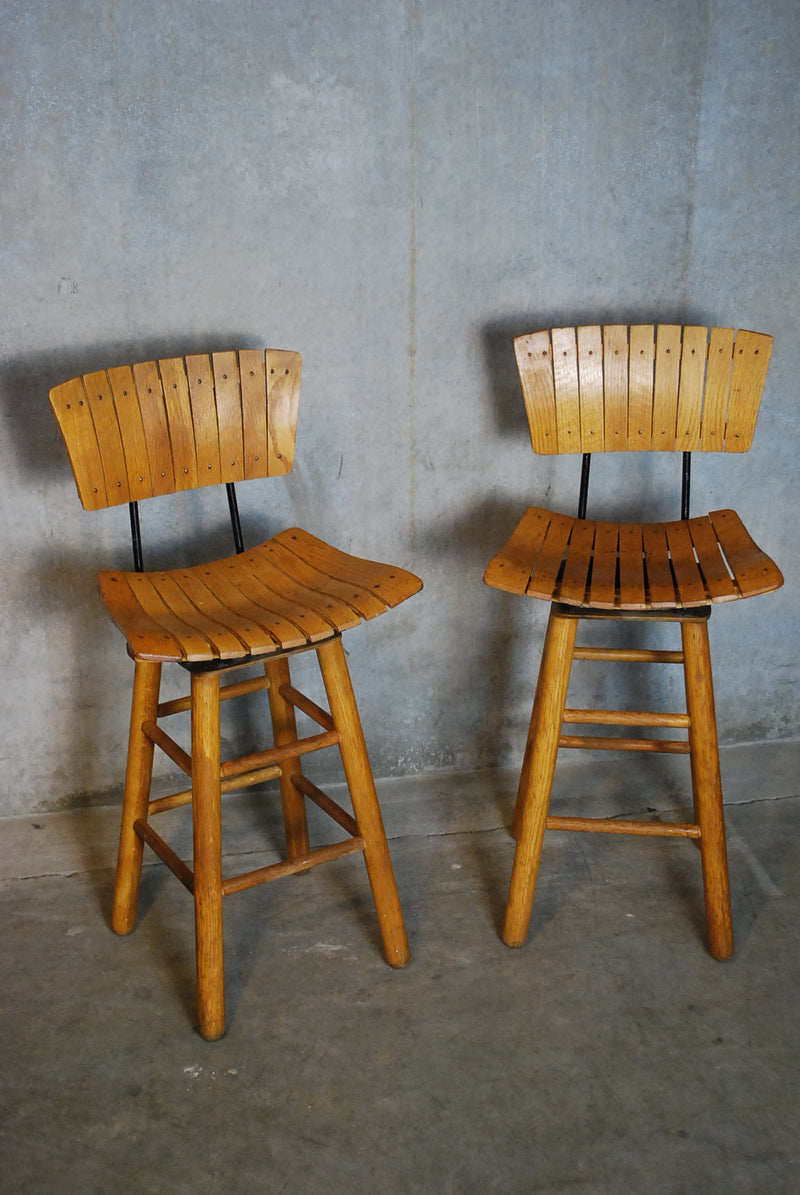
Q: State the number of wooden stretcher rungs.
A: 12